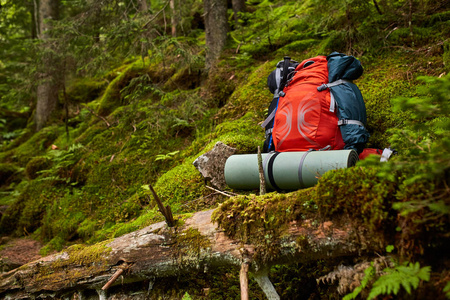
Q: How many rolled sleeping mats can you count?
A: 1